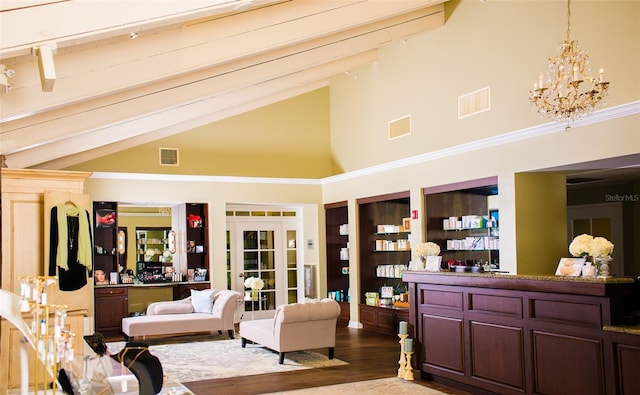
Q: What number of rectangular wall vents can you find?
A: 3